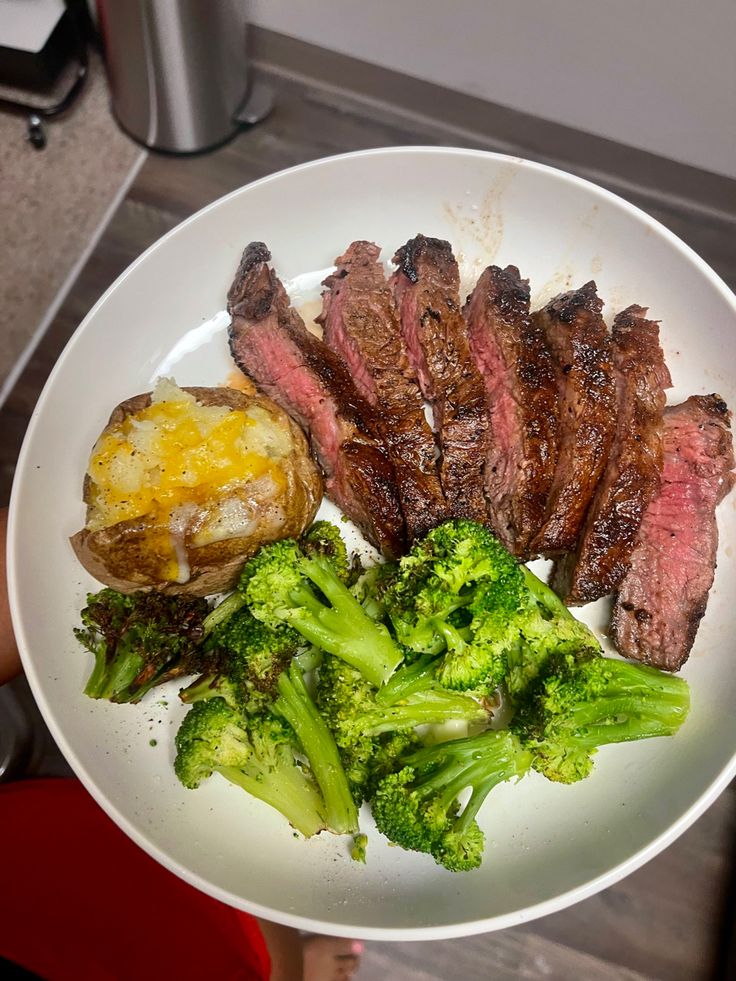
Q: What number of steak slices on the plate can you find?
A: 7